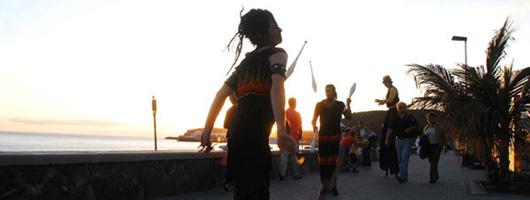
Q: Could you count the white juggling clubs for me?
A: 4